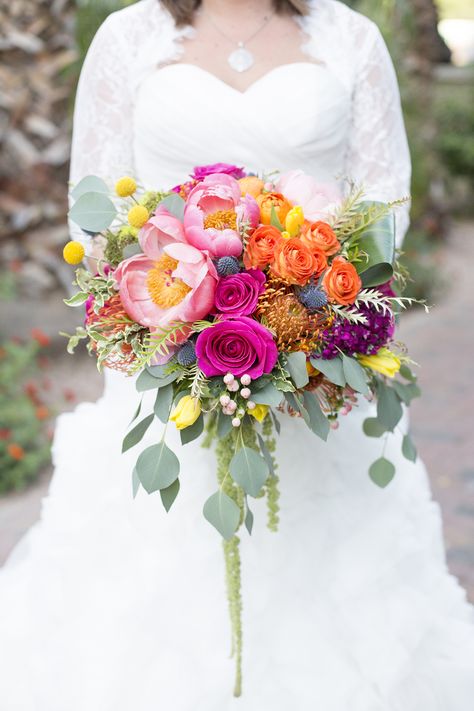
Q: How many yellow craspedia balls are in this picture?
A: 3